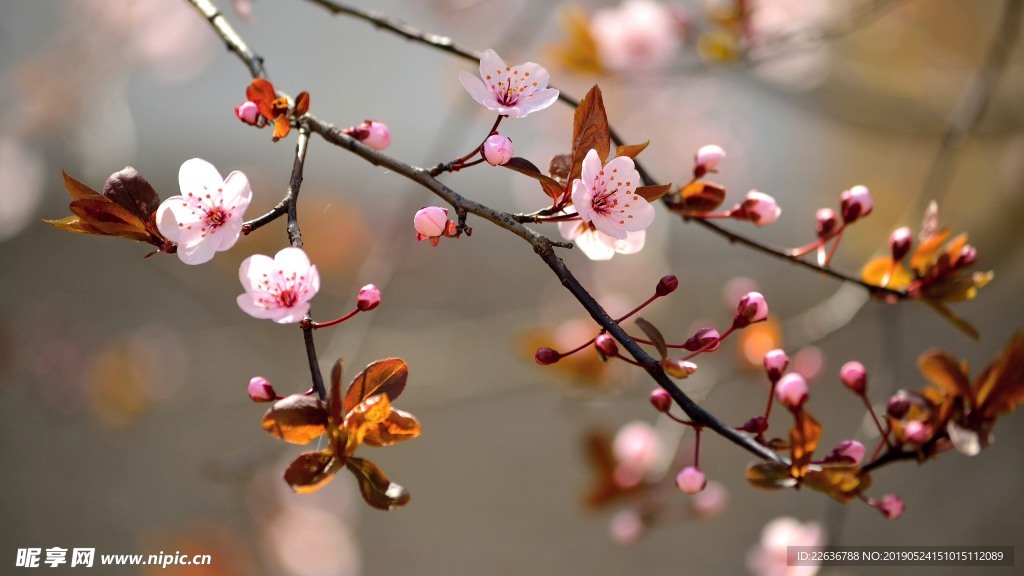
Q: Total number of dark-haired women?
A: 0